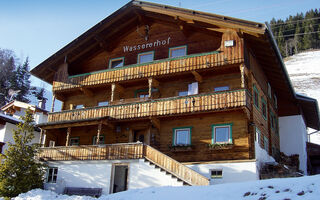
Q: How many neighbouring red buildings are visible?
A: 0